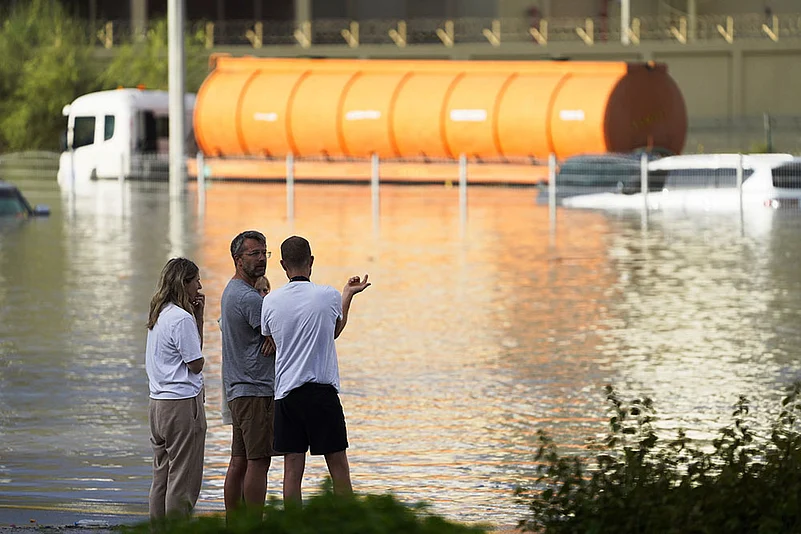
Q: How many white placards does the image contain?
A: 4